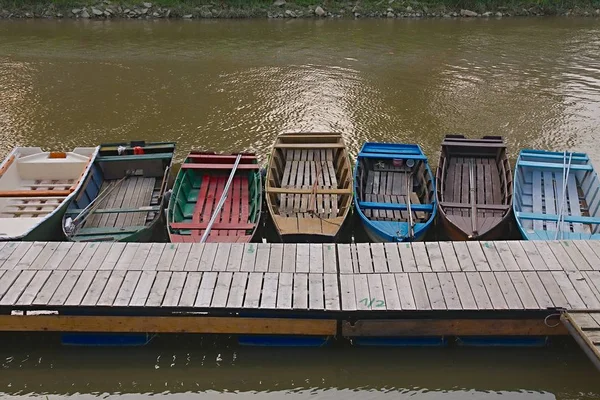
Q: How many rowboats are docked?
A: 7